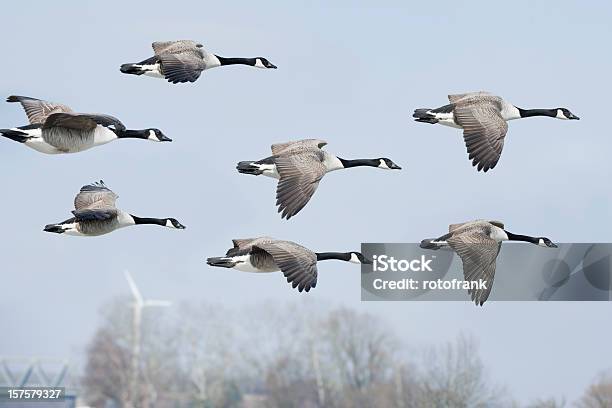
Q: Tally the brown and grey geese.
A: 7